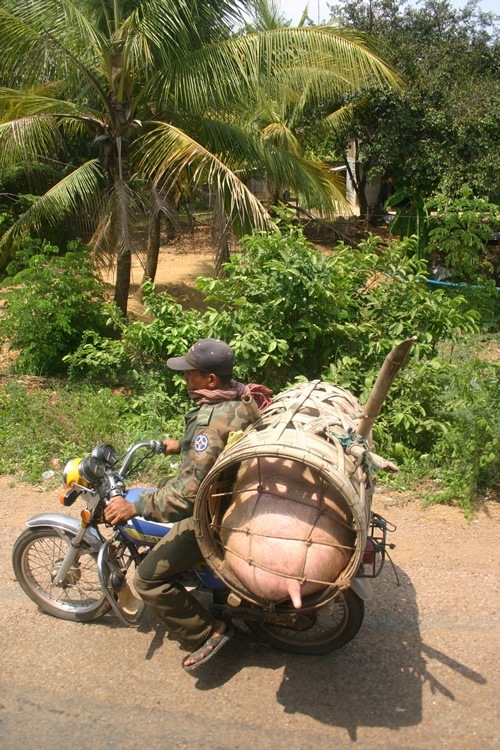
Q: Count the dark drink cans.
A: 0